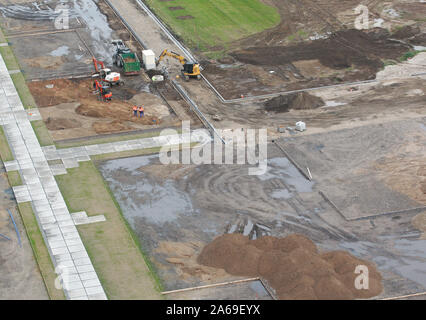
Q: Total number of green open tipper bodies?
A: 1